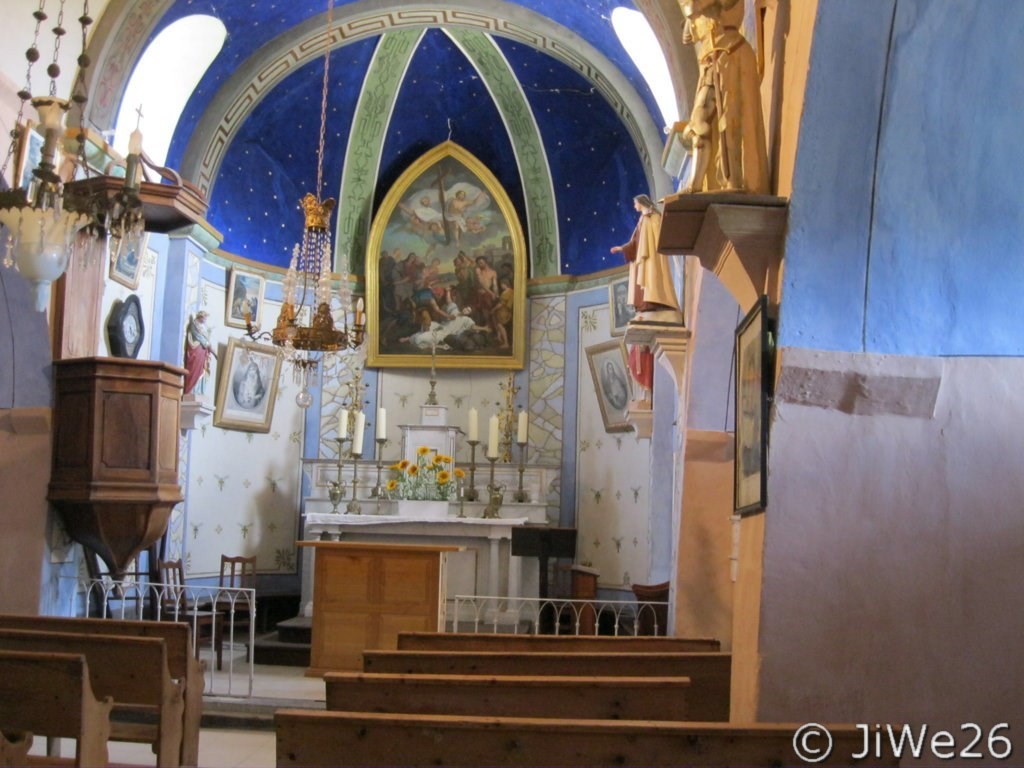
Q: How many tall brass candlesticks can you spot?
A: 6